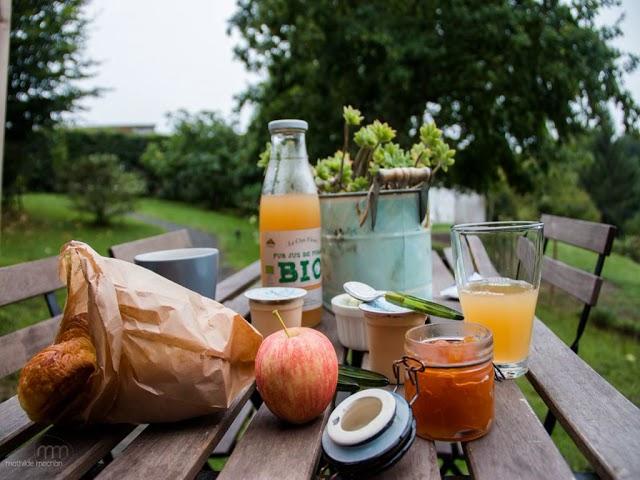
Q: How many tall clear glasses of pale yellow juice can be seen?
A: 1